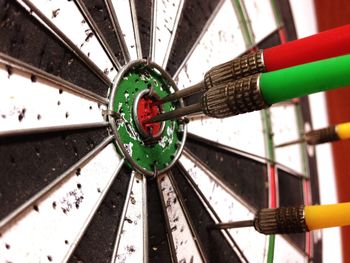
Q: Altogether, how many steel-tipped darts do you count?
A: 4